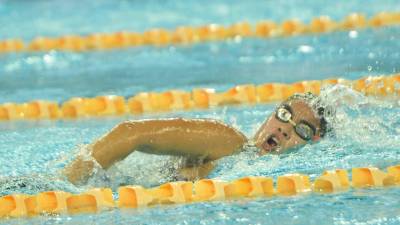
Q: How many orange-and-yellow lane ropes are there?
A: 3